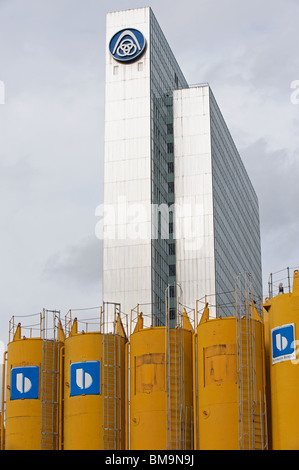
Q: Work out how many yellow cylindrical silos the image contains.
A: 5